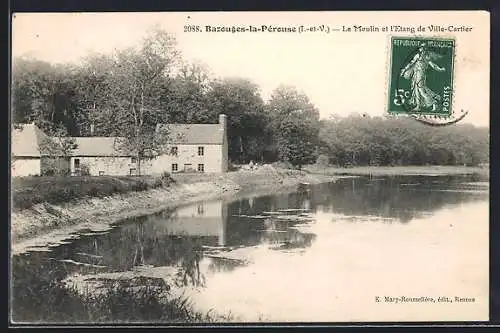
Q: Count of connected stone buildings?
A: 3